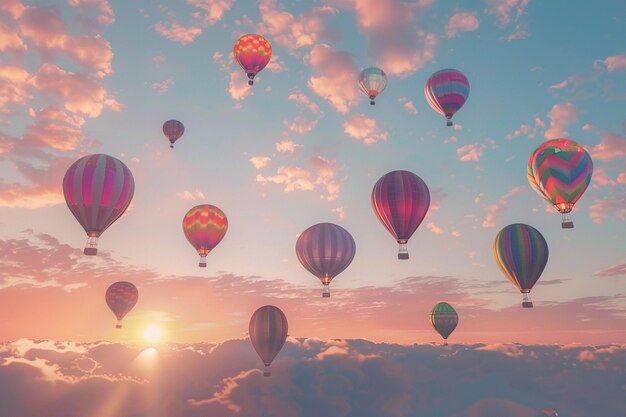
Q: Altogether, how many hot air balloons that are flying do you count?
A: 13